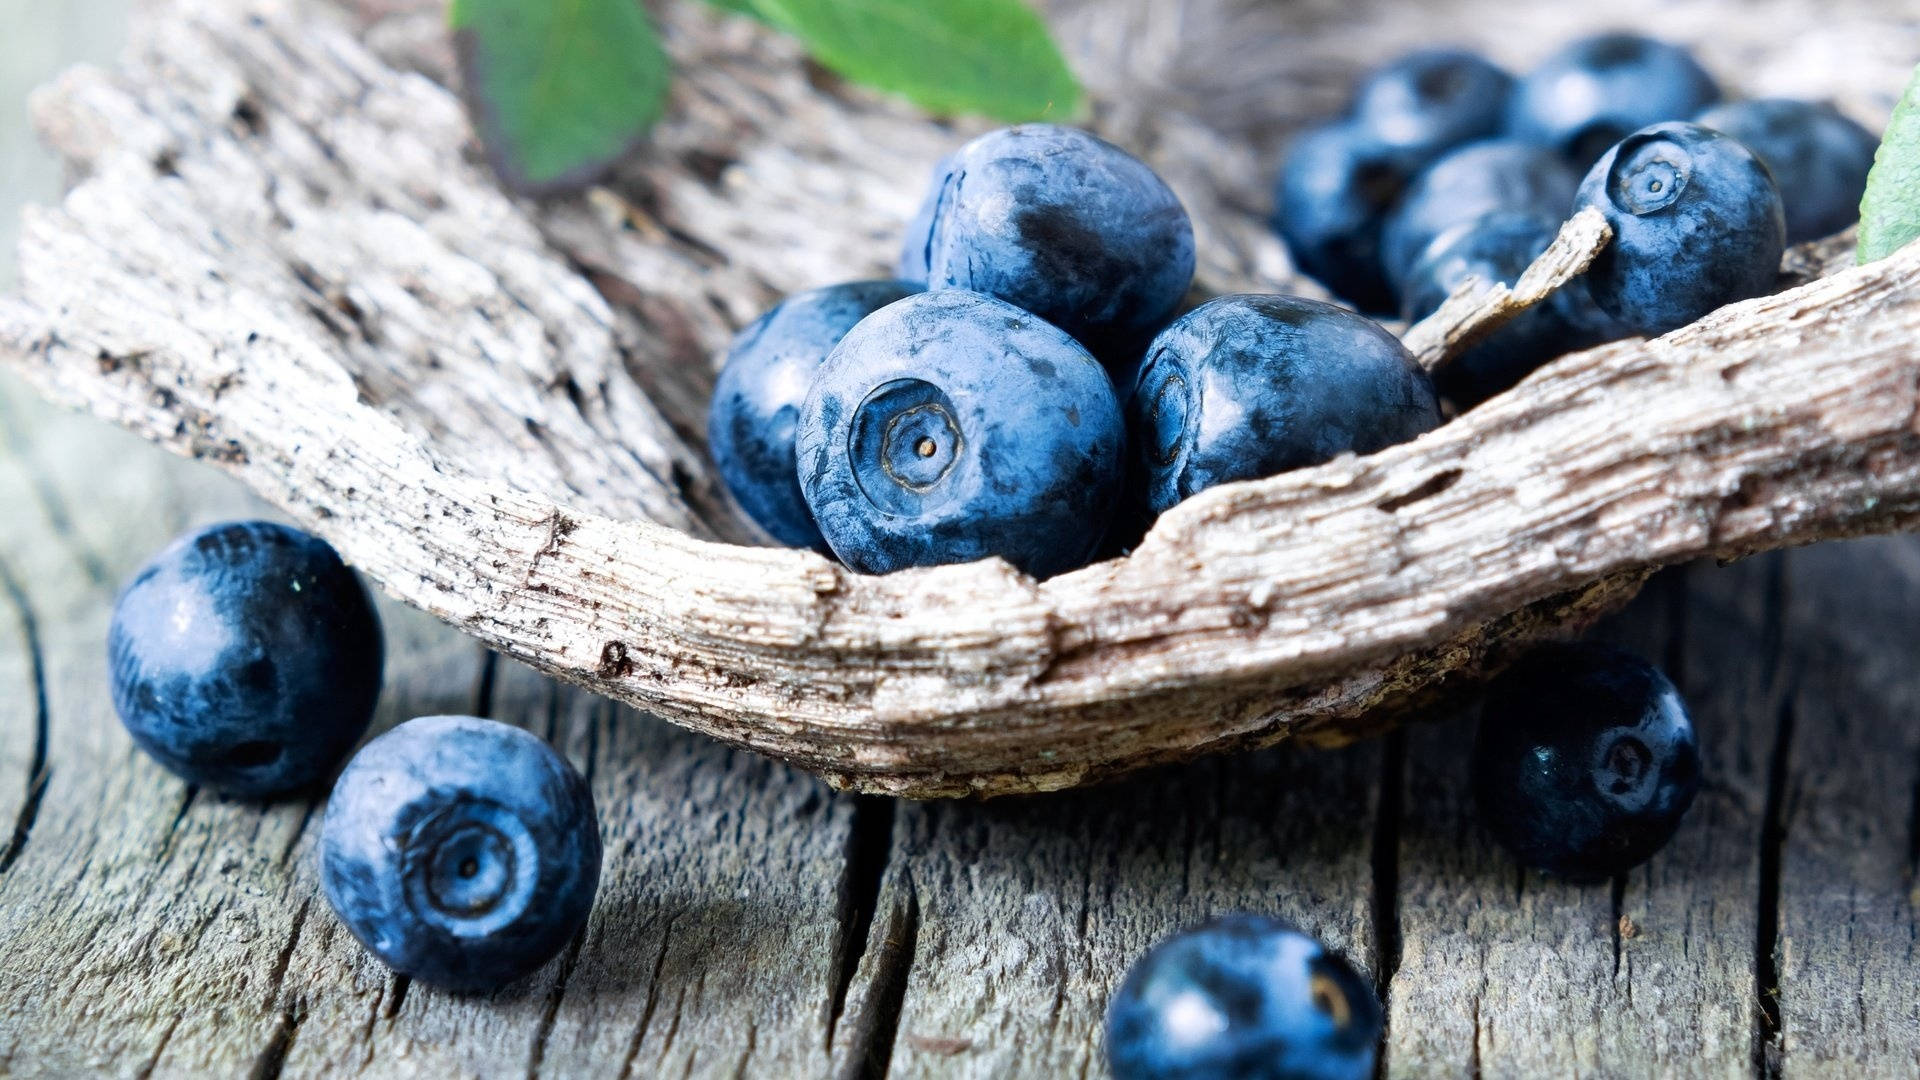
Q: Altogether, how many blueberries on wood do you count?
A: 15